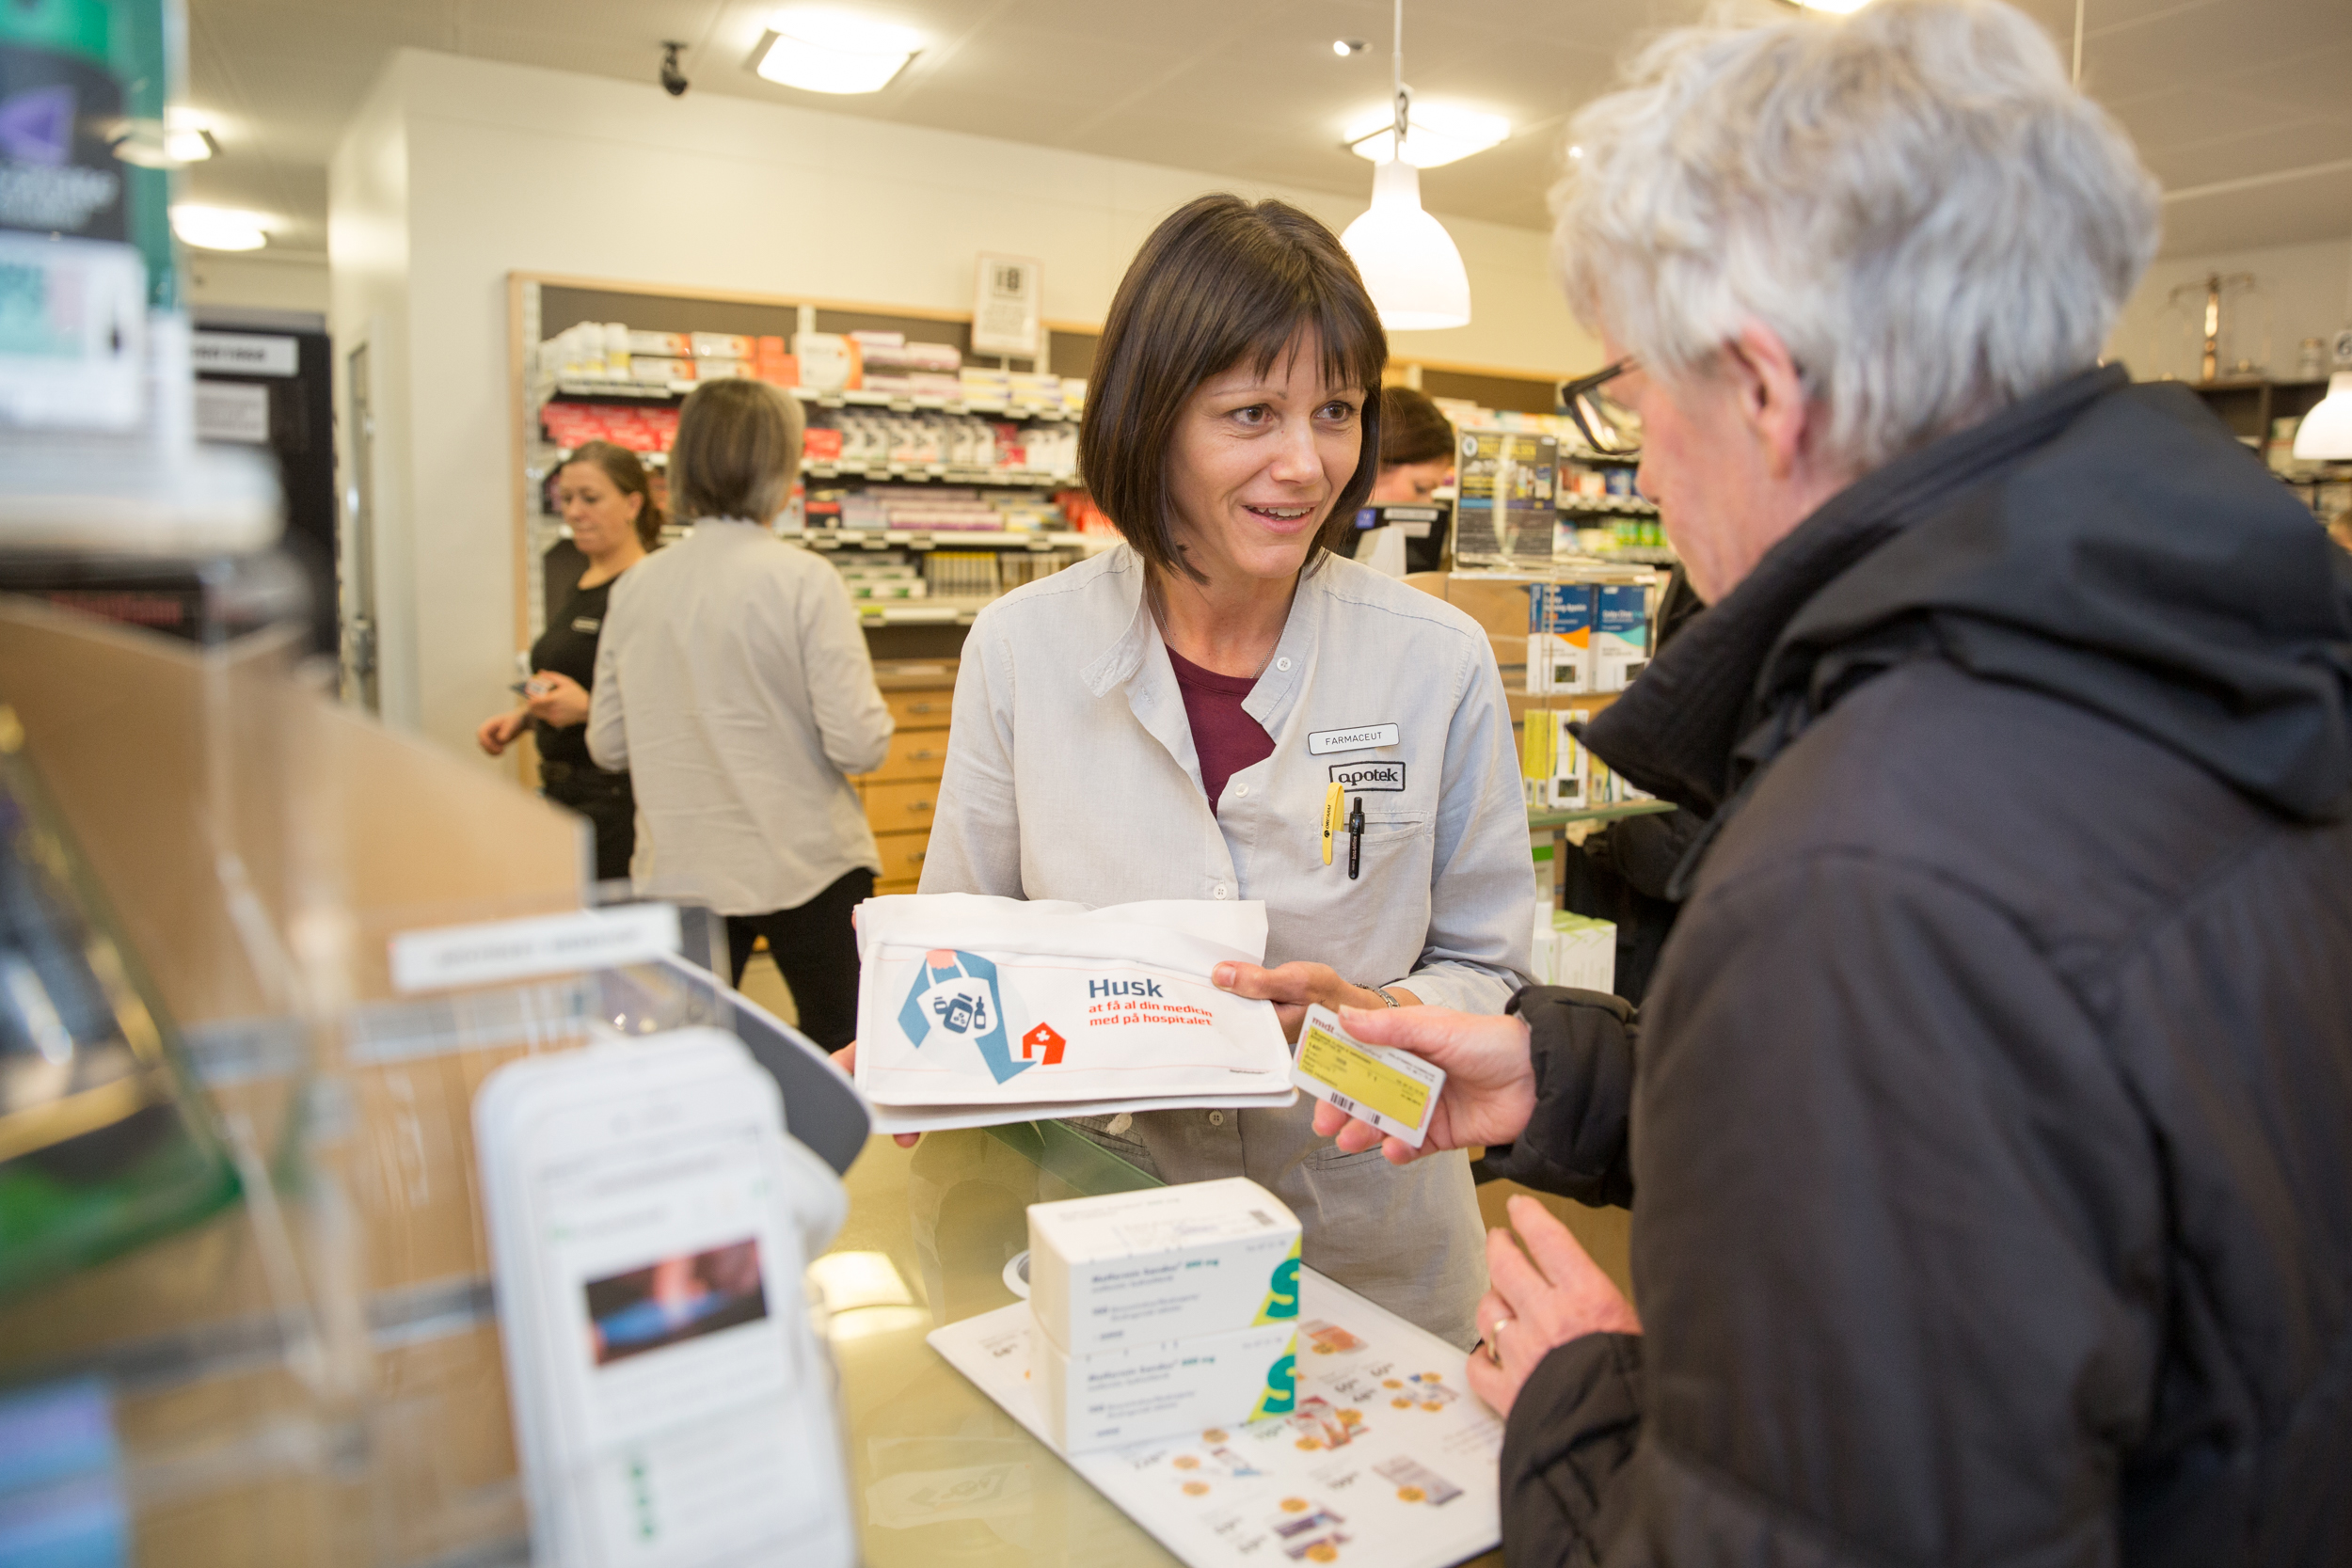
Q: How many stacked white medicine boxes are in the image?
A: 2